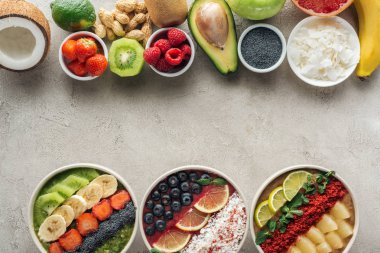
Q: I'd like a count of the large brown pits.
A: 1